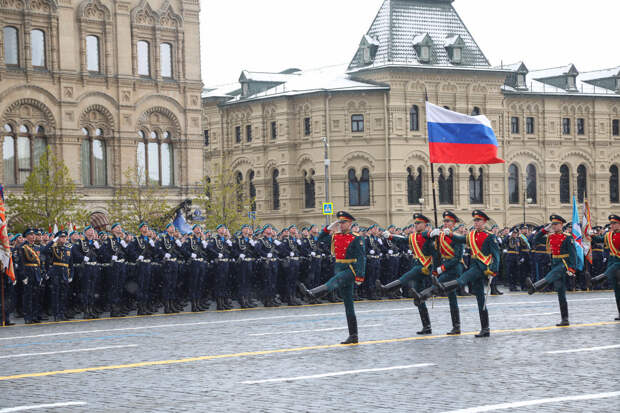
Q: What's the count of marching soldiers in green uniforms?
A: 6